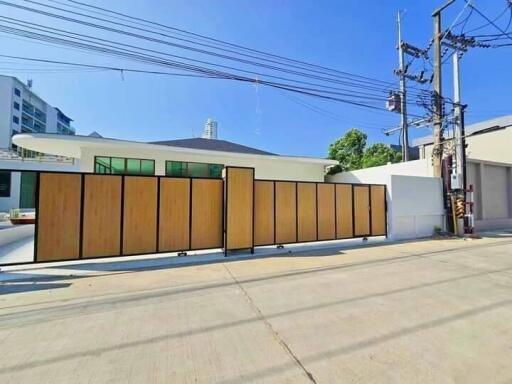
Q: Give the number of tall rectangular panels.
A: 13